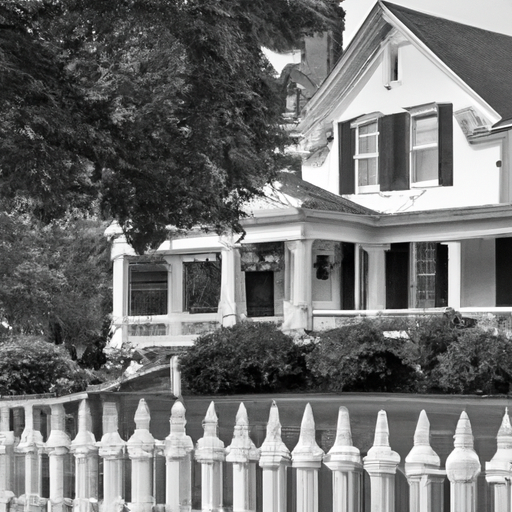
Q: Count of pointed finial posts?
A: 11